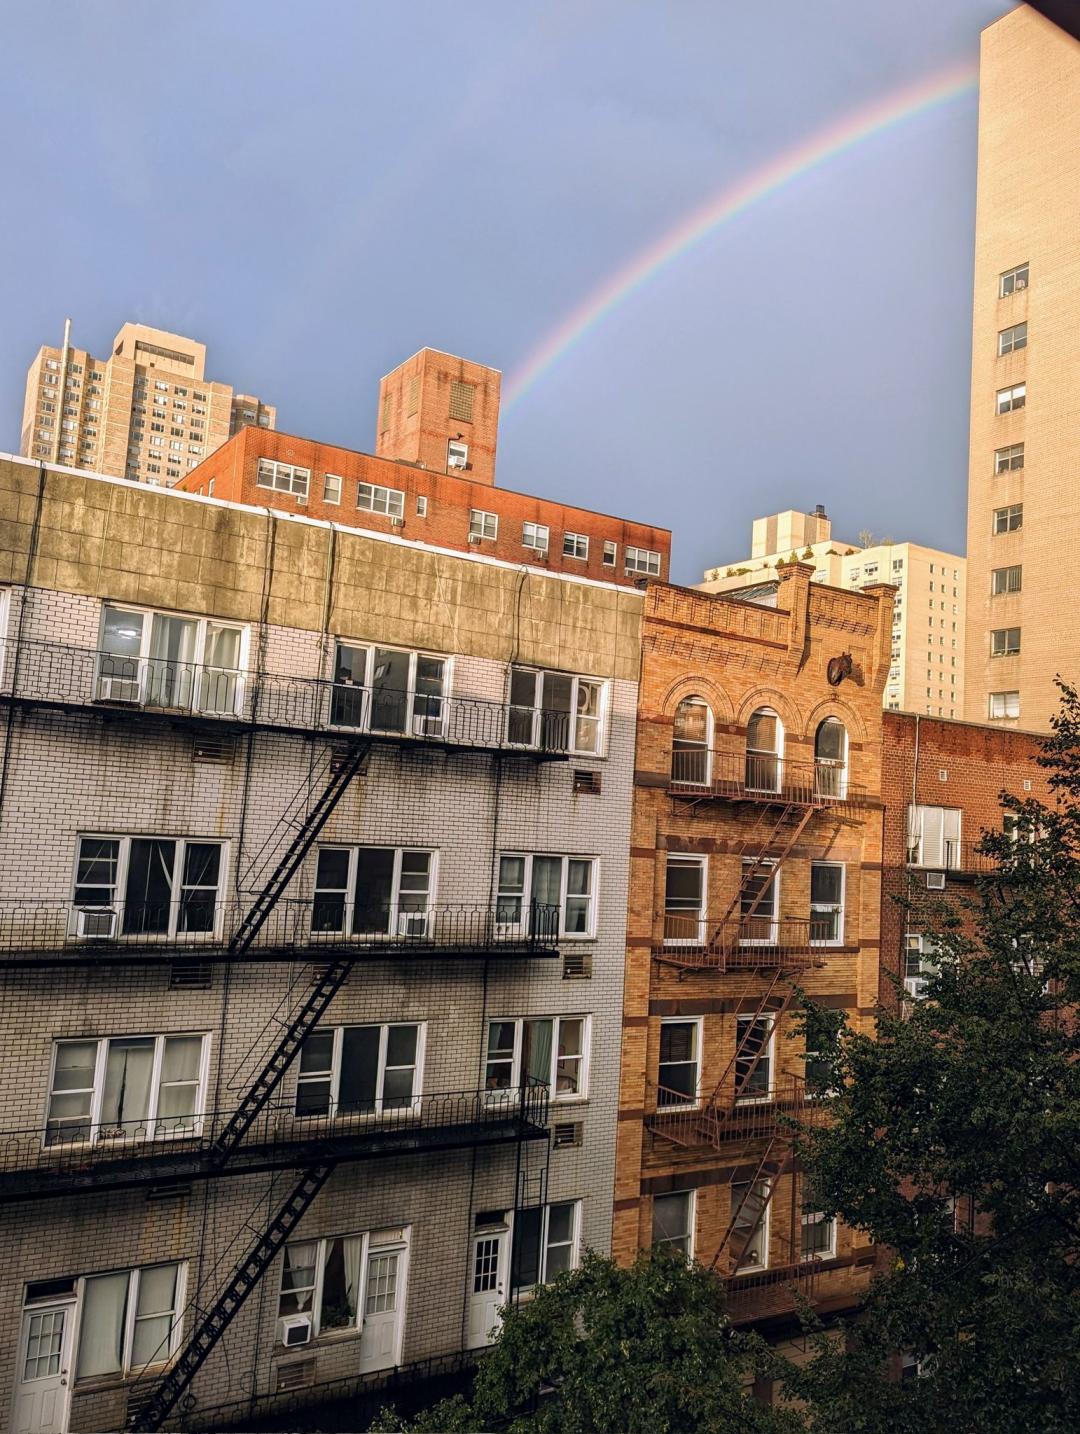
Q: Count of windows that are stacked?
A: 8